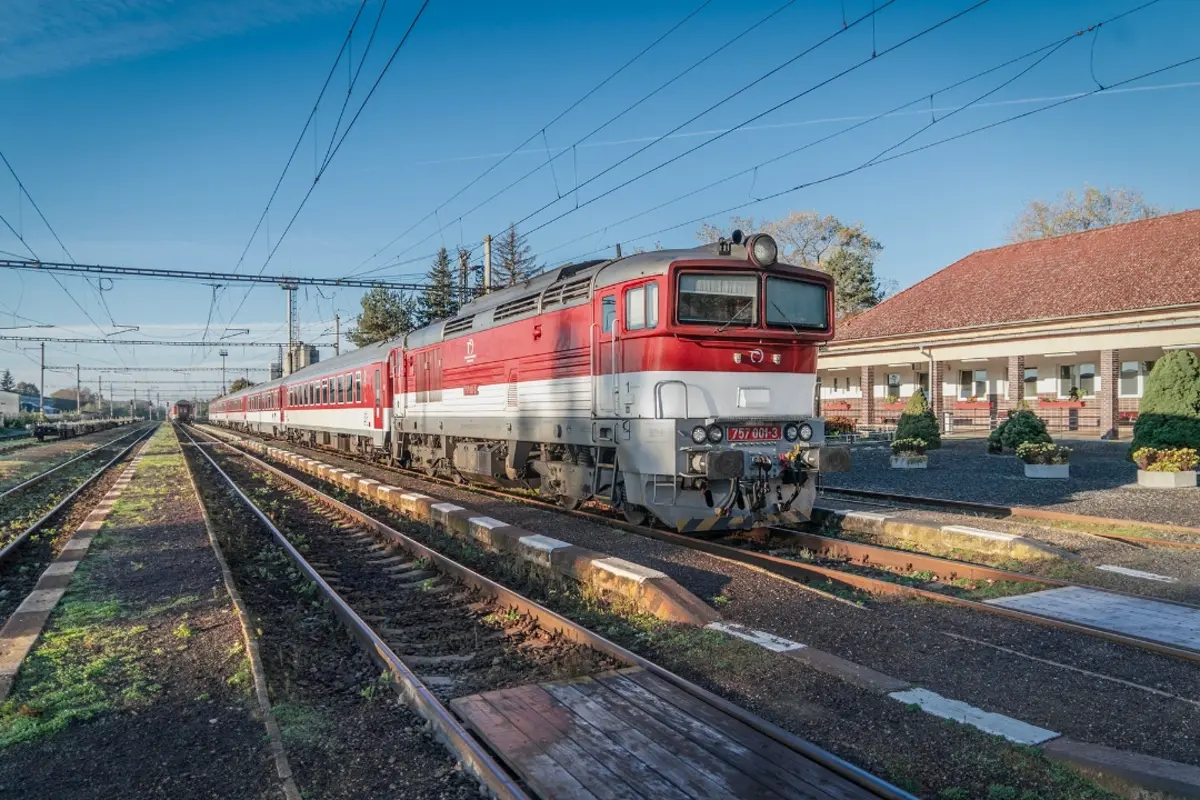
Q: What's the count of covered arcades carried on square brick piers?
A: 1